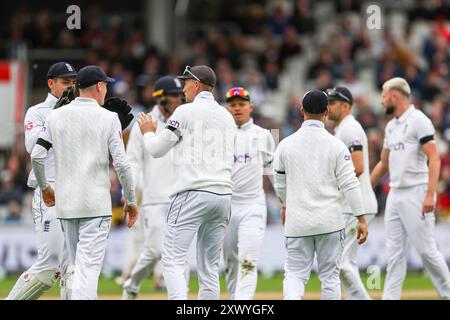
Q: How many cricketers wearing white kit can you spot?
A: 8